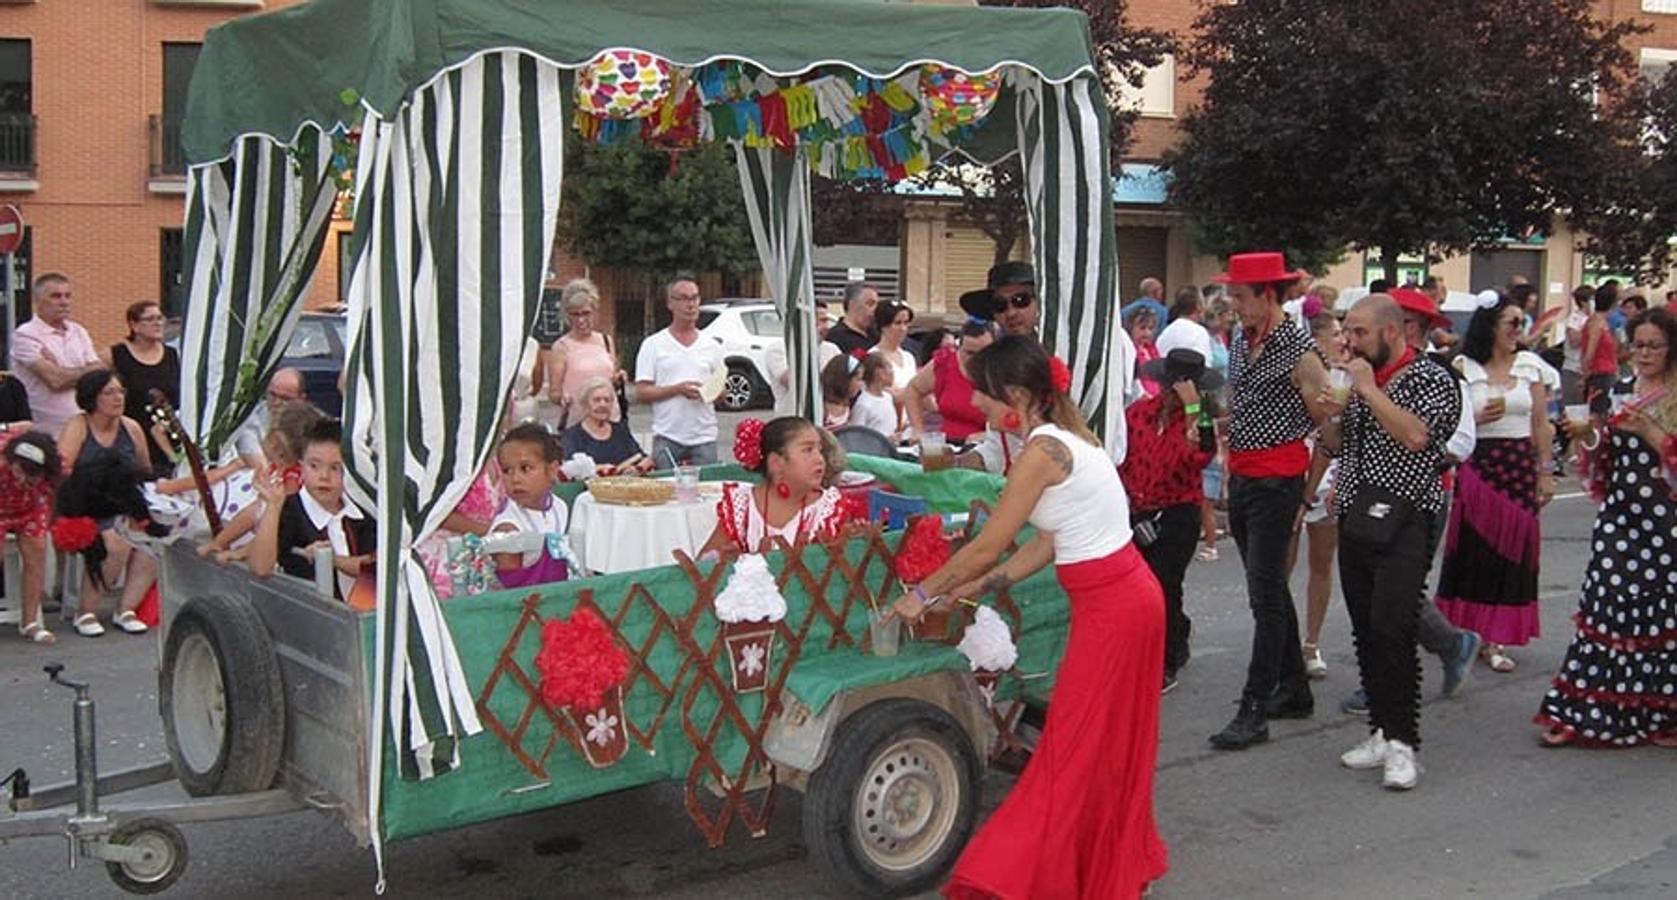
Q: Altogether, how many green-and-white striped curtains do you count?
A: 4